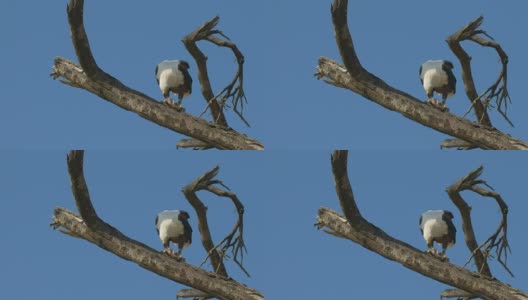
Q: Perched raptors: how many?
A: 4